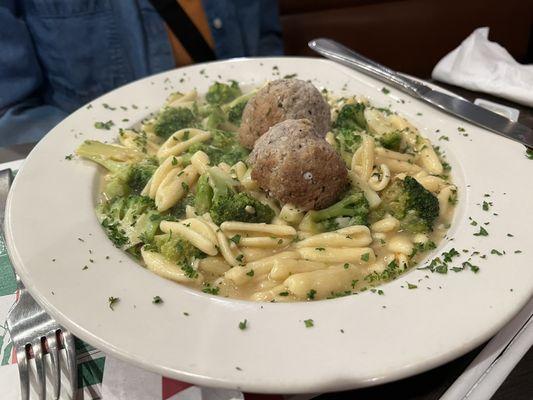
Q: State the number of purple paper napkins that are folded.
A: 0